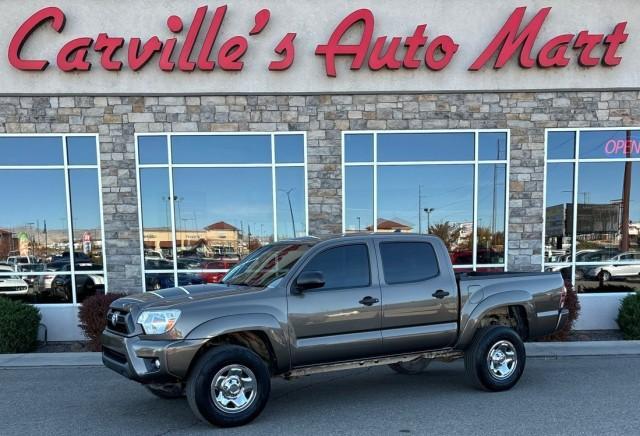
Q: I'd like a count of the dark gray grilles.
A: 1